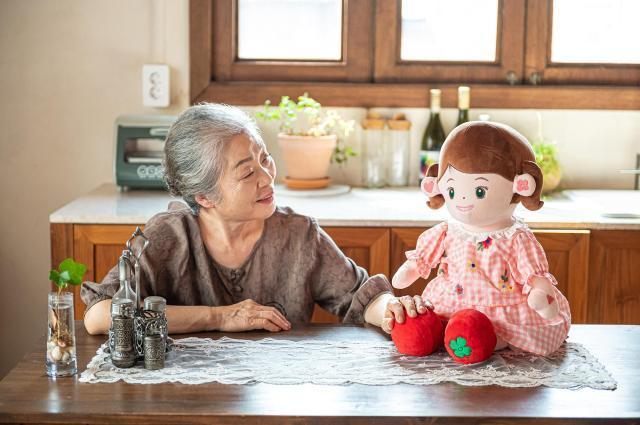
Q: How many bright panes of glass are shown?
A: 3